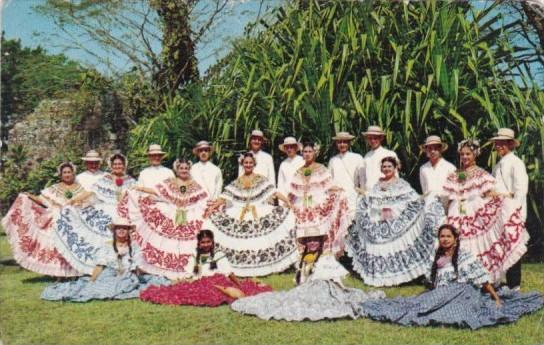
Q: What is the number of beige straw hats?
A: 11